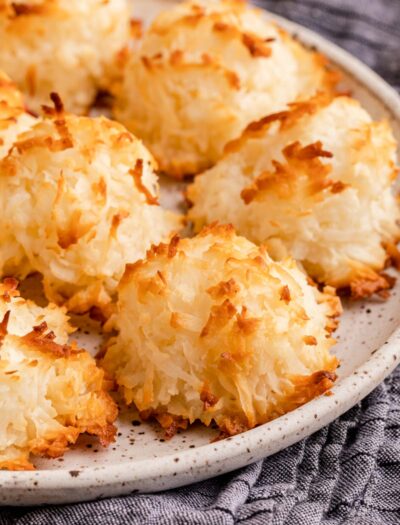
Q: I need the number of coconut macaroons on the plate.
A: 7